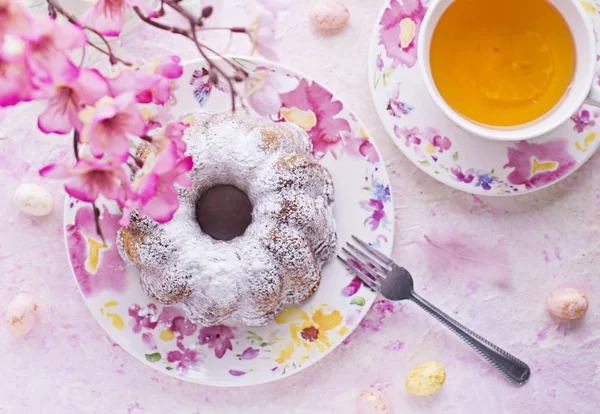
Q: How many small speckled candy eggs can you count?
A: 6